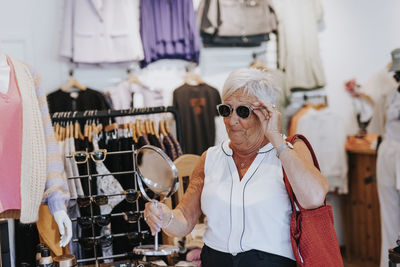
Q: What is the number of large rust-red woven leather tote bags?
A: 1